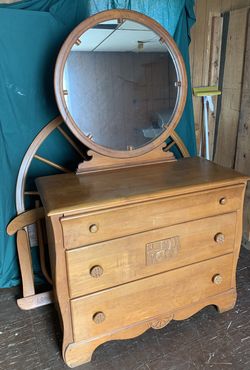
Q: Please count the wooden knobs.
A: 6